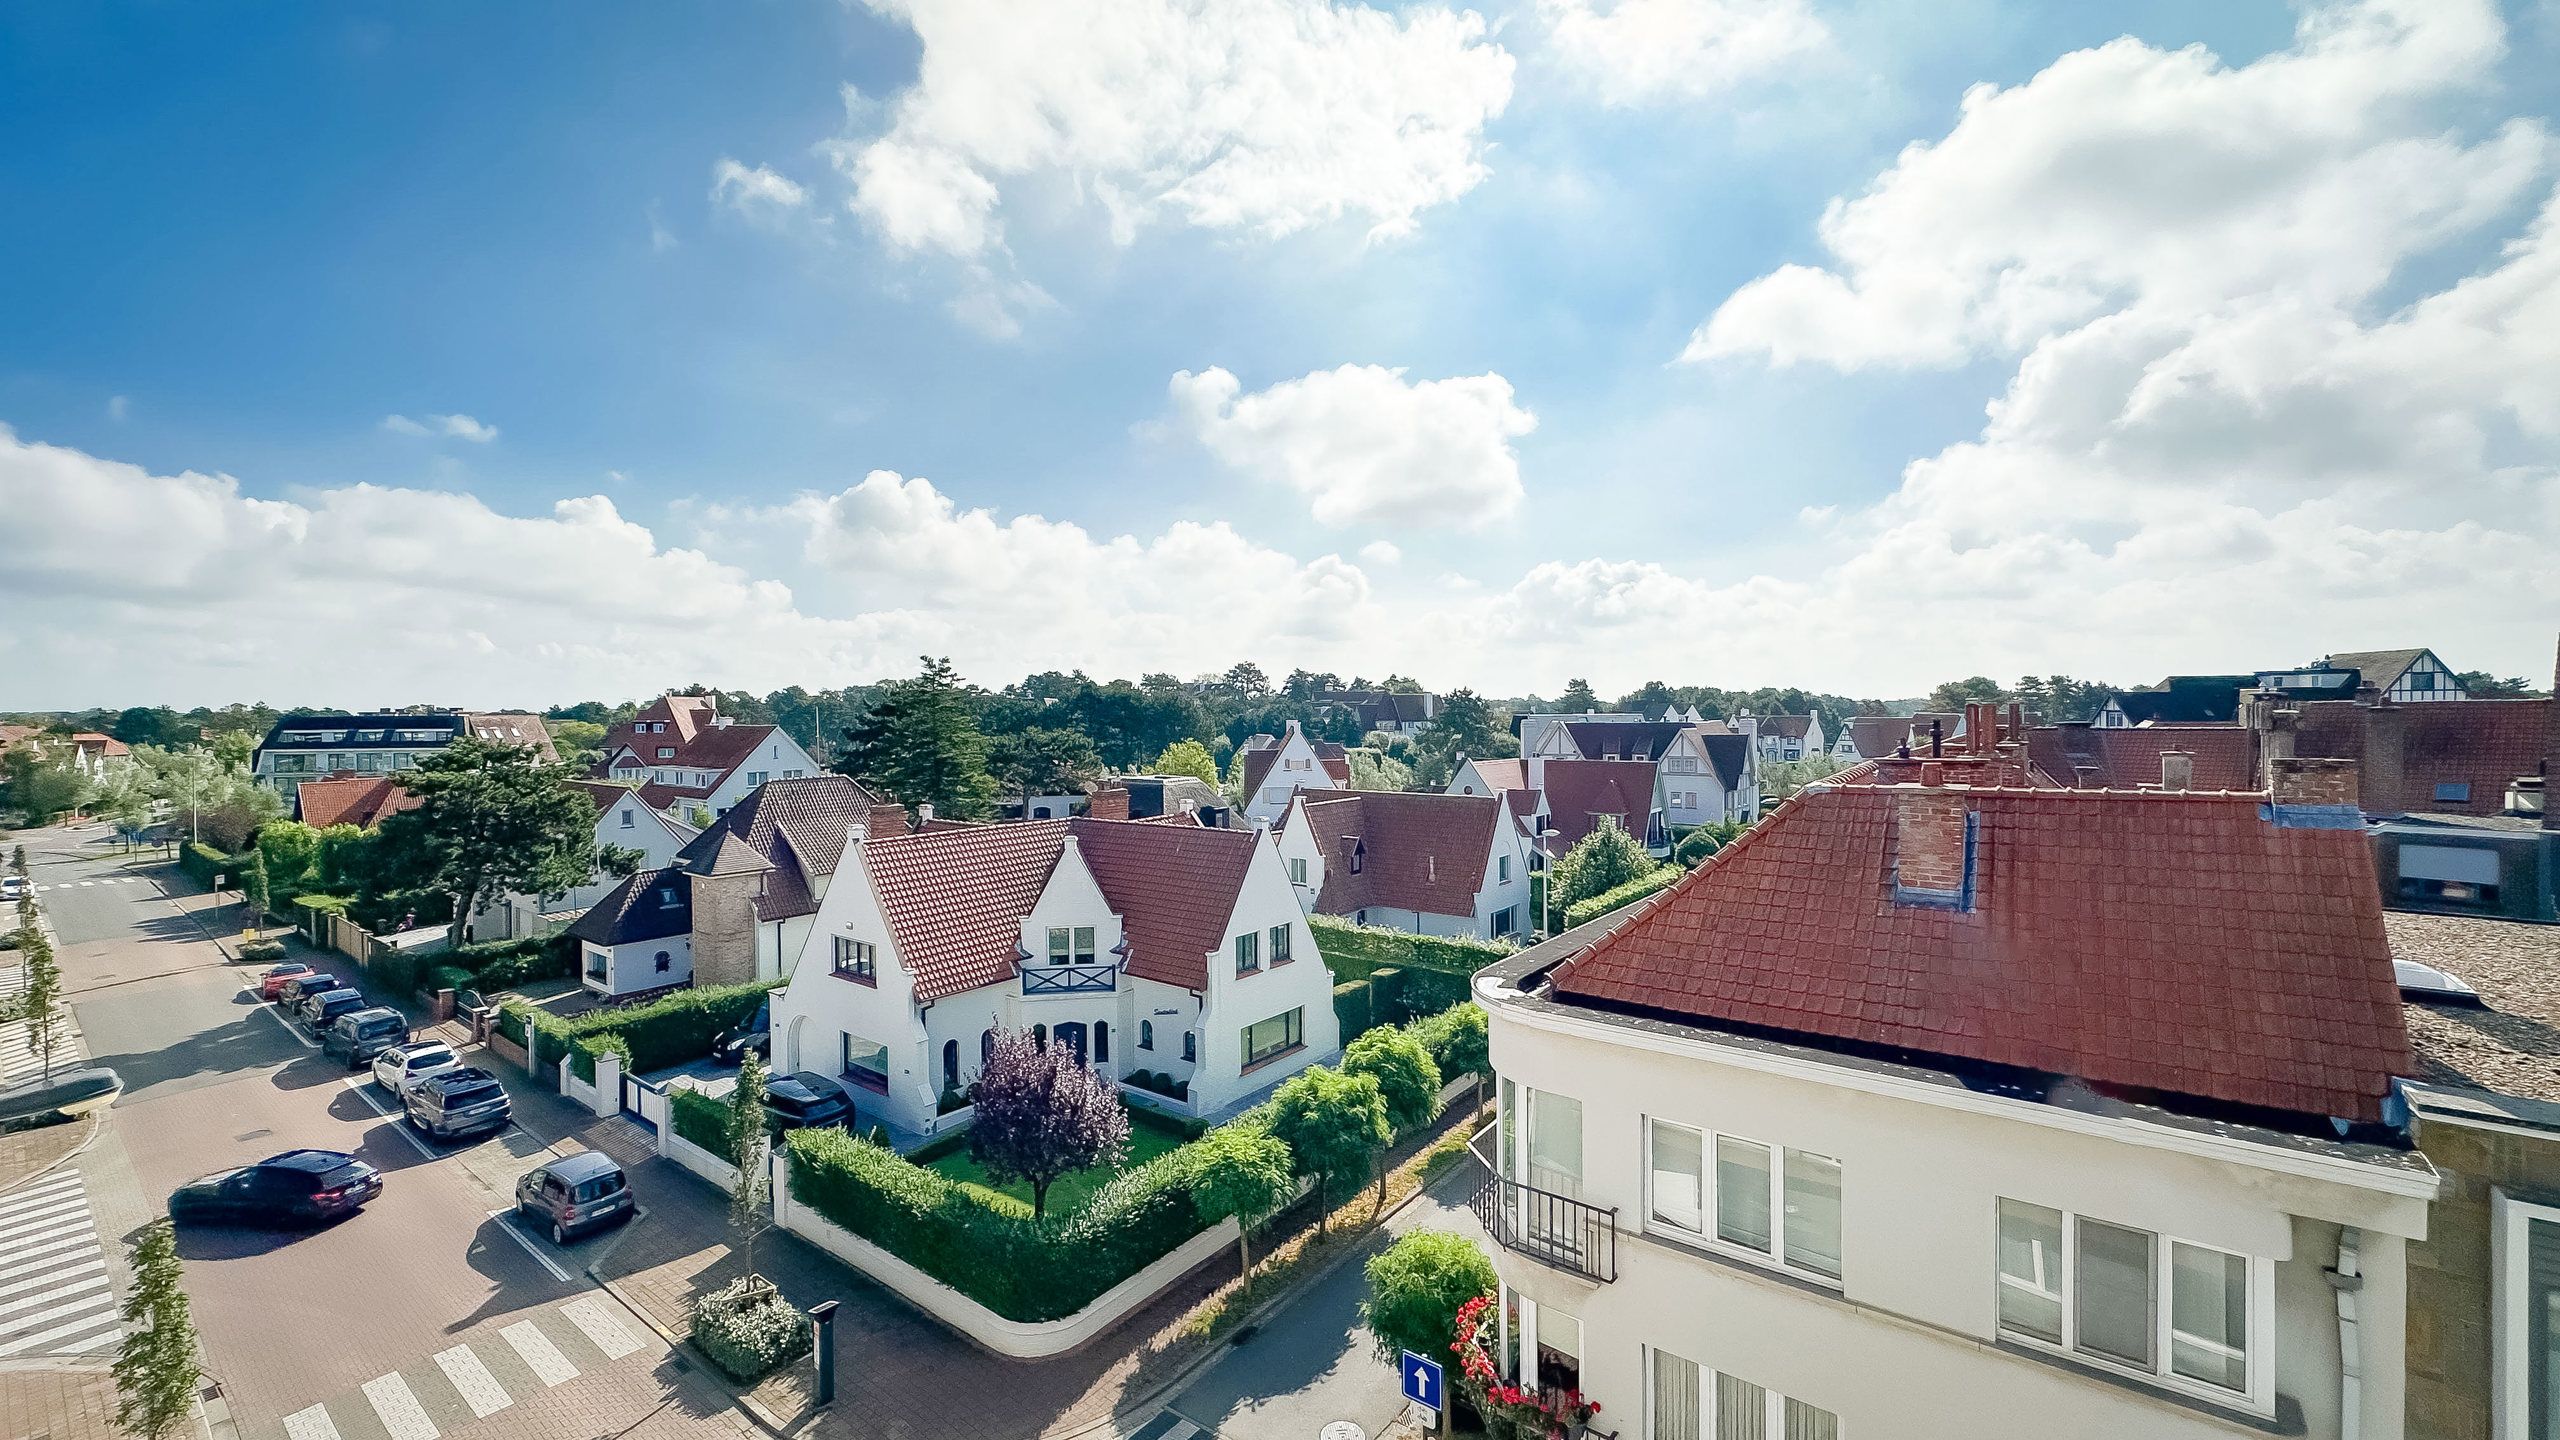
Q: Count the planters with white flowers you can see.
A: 1